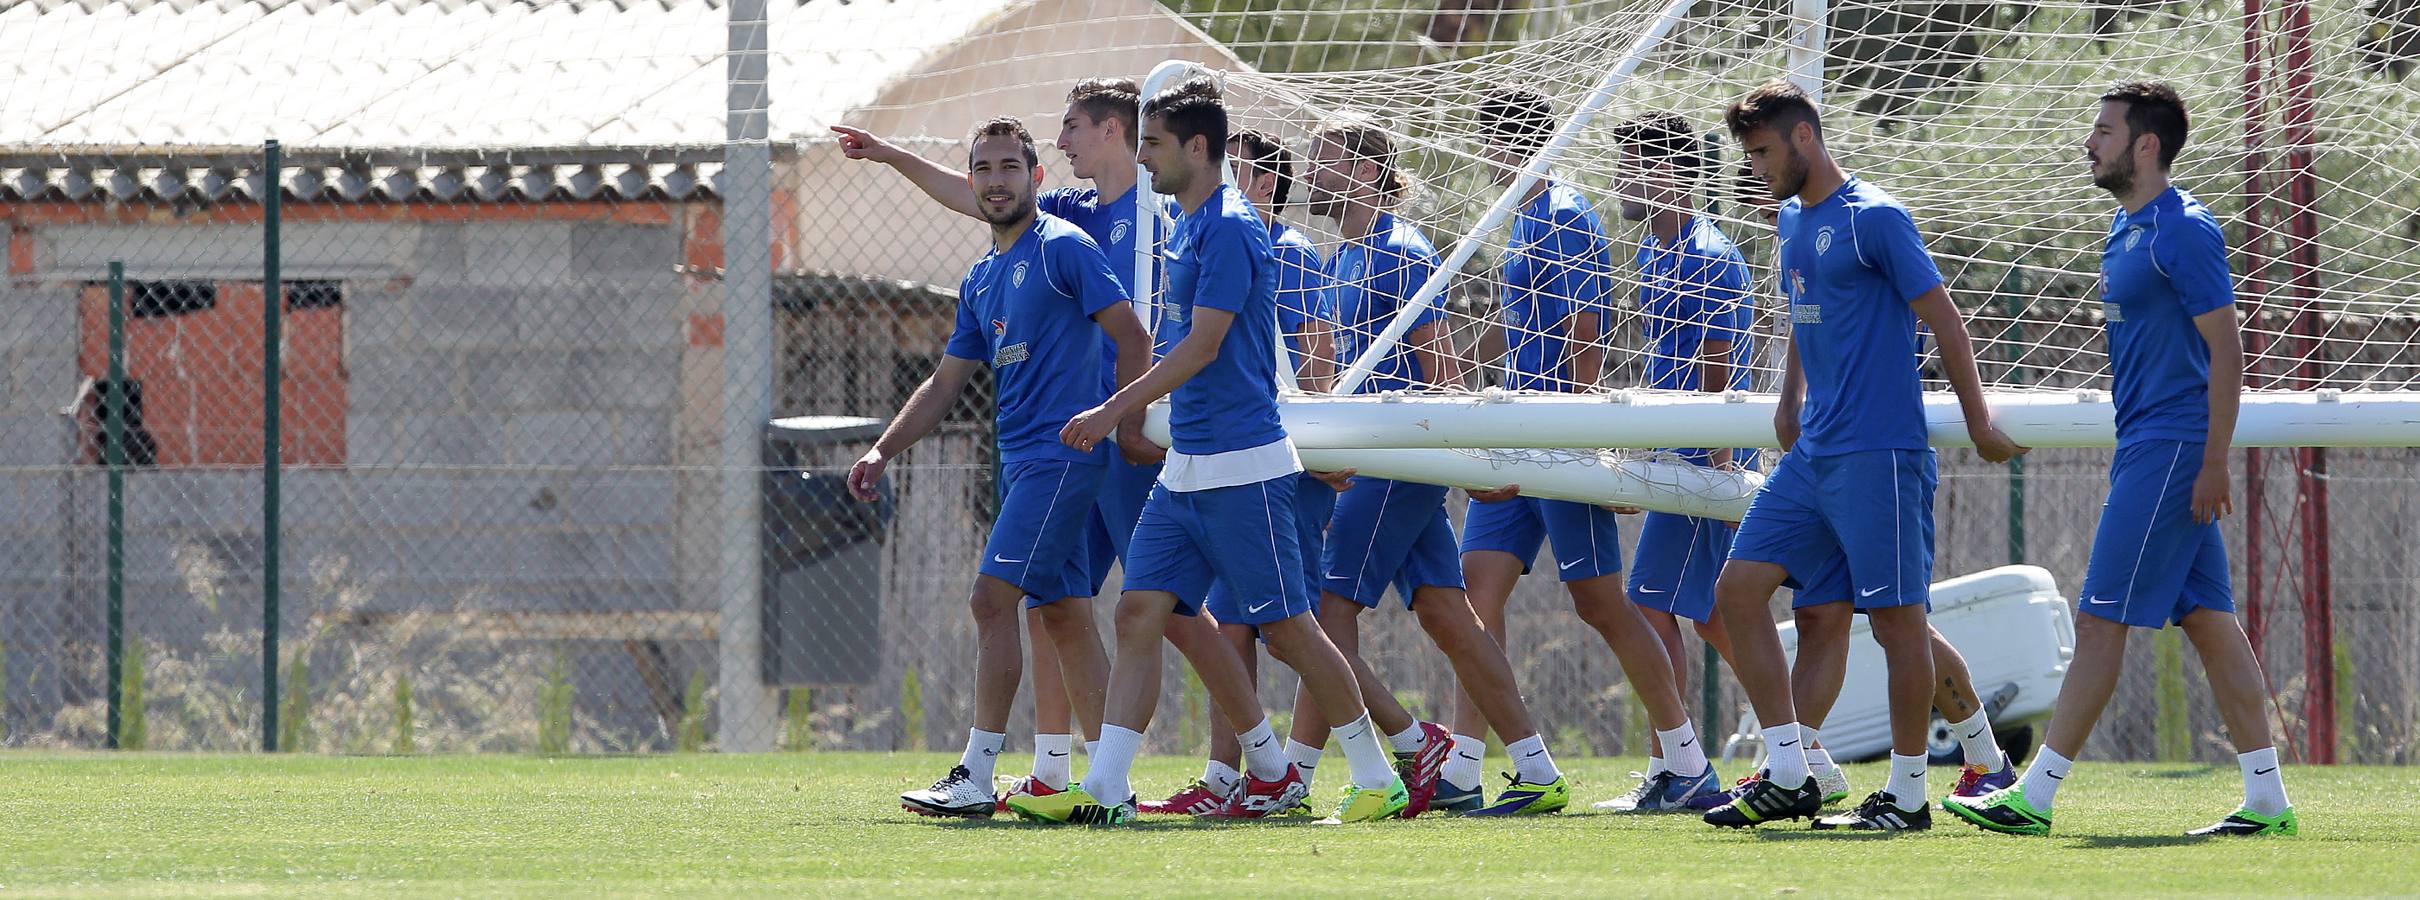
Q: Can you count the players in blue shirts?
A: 10